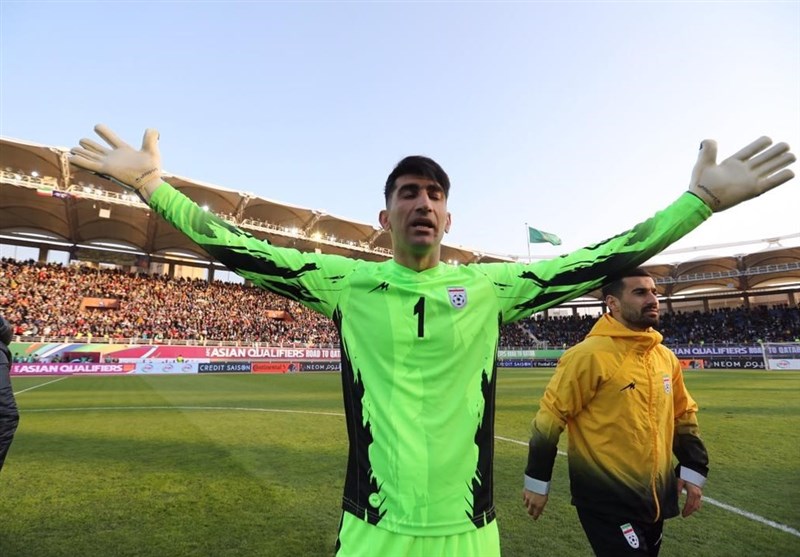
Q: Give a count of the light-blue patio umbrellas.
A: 0